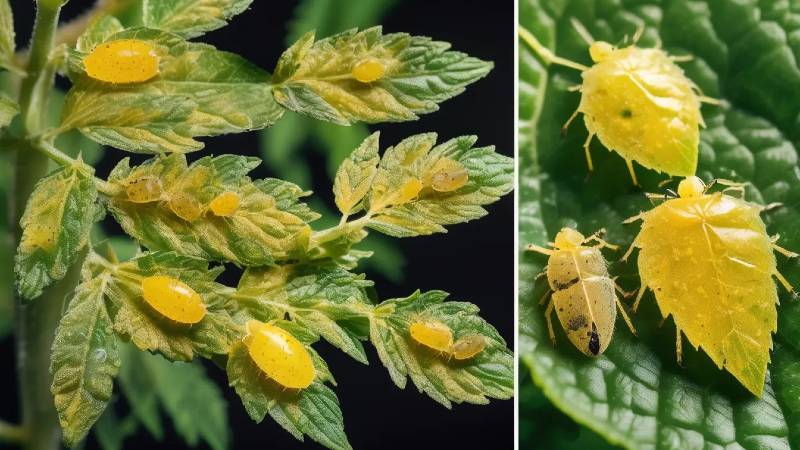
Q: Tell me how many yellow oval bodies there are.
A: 11